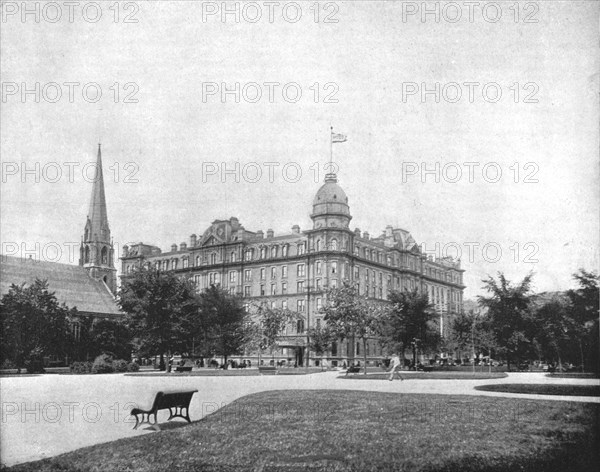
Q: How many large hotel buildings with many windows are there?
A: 1